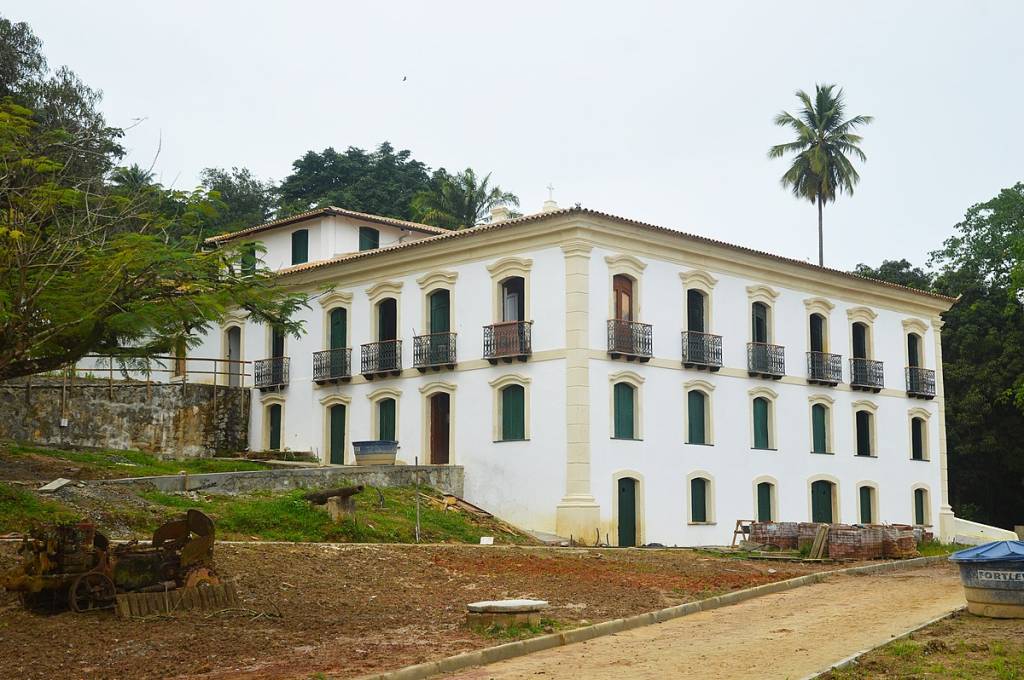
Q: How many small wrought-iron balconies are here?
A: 11